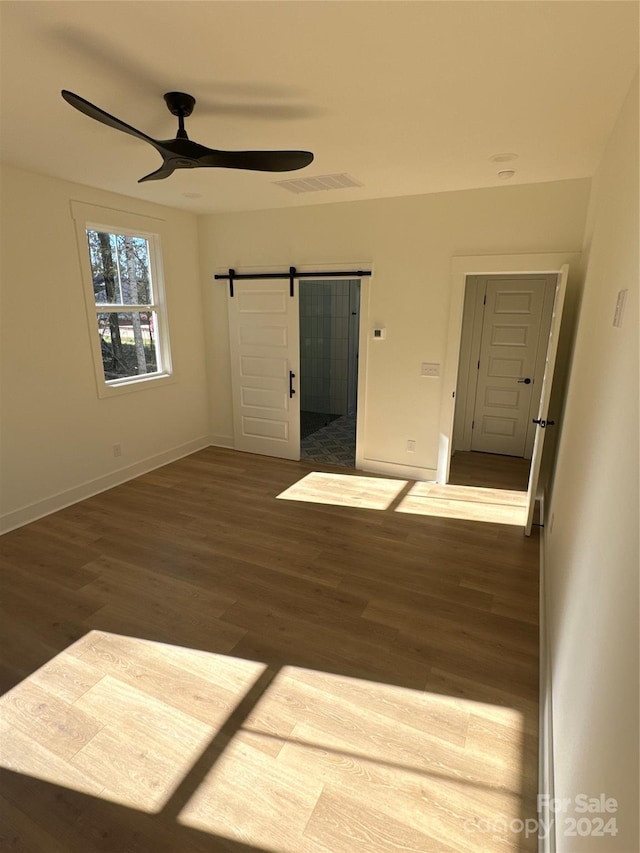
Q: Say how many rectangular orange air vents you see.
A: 0